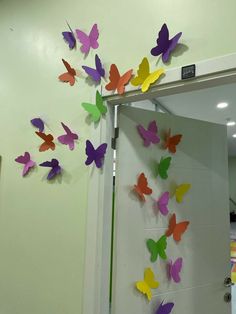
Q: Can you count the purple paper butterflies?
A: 7